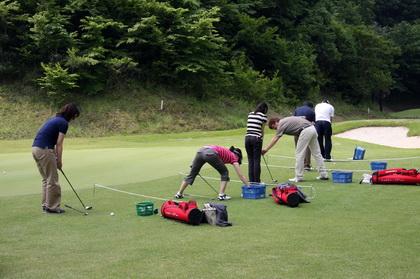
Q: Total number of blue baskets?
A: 4